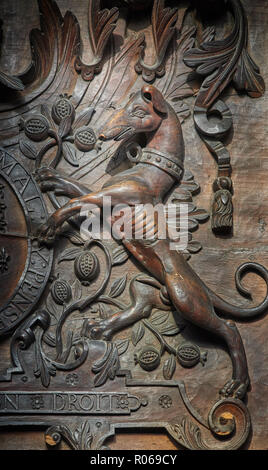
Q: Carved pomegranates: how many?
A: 7